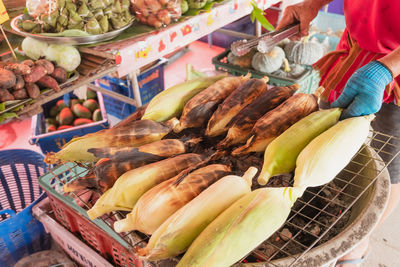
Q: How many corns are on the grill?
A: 13